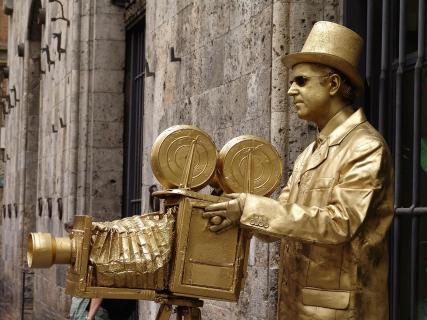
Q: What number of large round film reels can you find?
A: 2